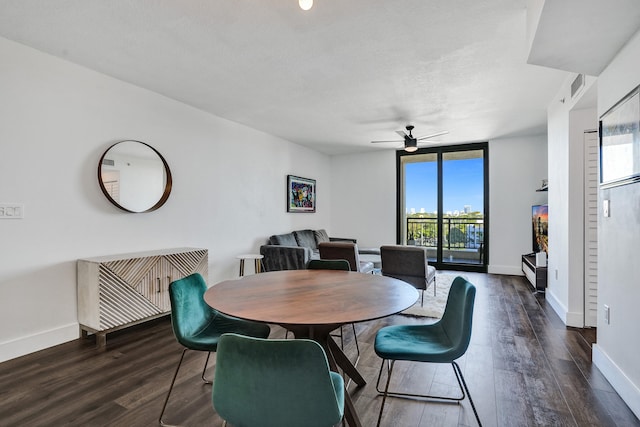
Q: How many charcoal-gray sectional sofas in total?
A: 1